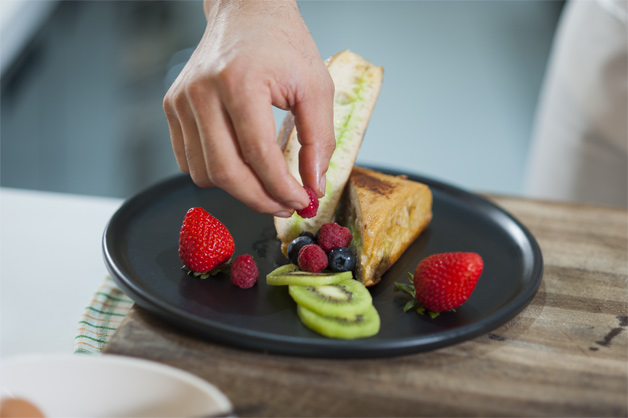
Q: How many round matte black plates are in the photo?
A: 1